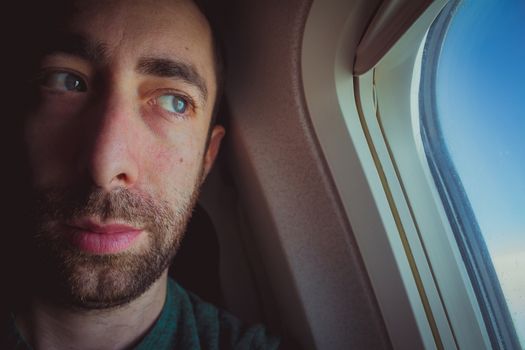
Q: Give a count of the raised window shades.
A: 1